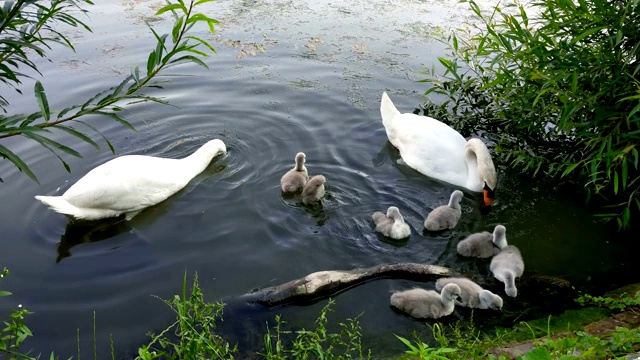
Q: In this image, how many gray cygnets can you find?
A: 8